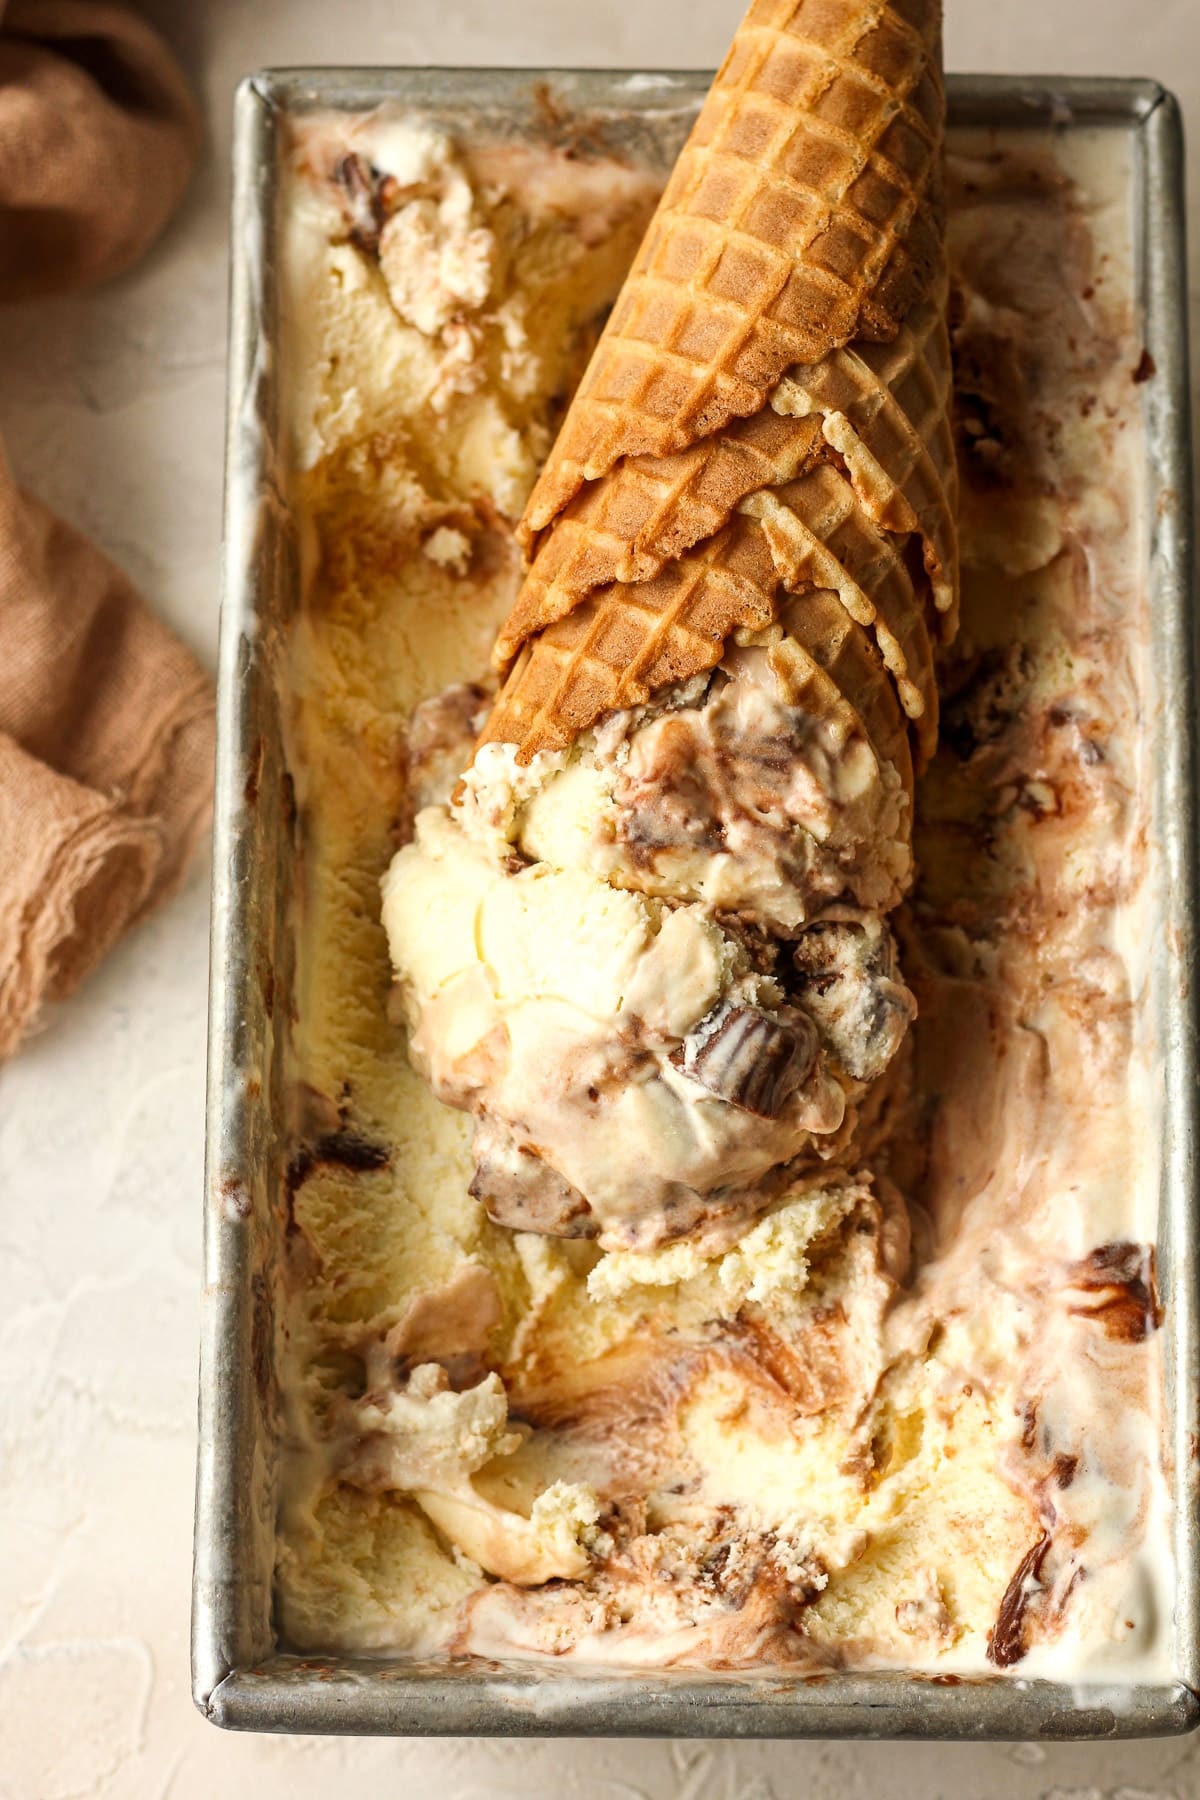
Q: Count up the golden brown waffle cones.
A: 3